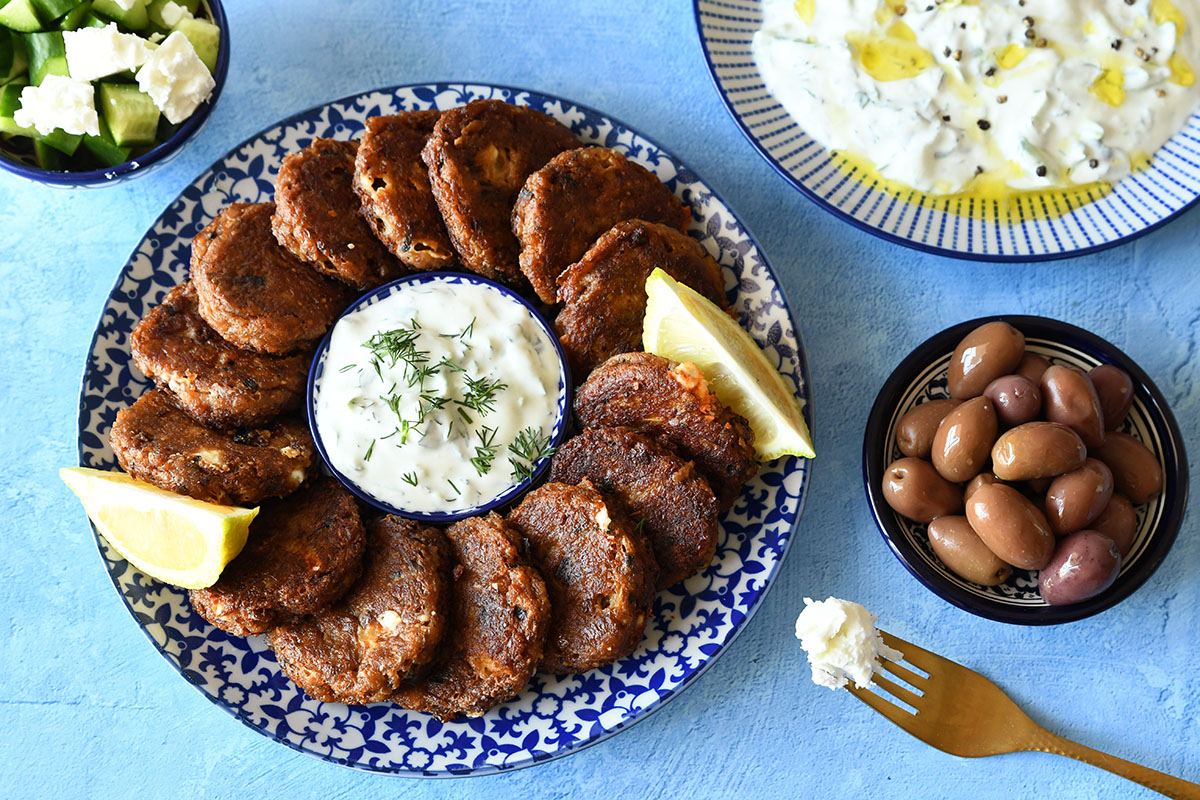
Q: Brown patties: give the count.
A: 14